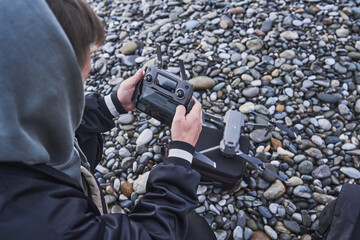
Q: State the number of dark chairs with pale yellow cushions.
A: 0